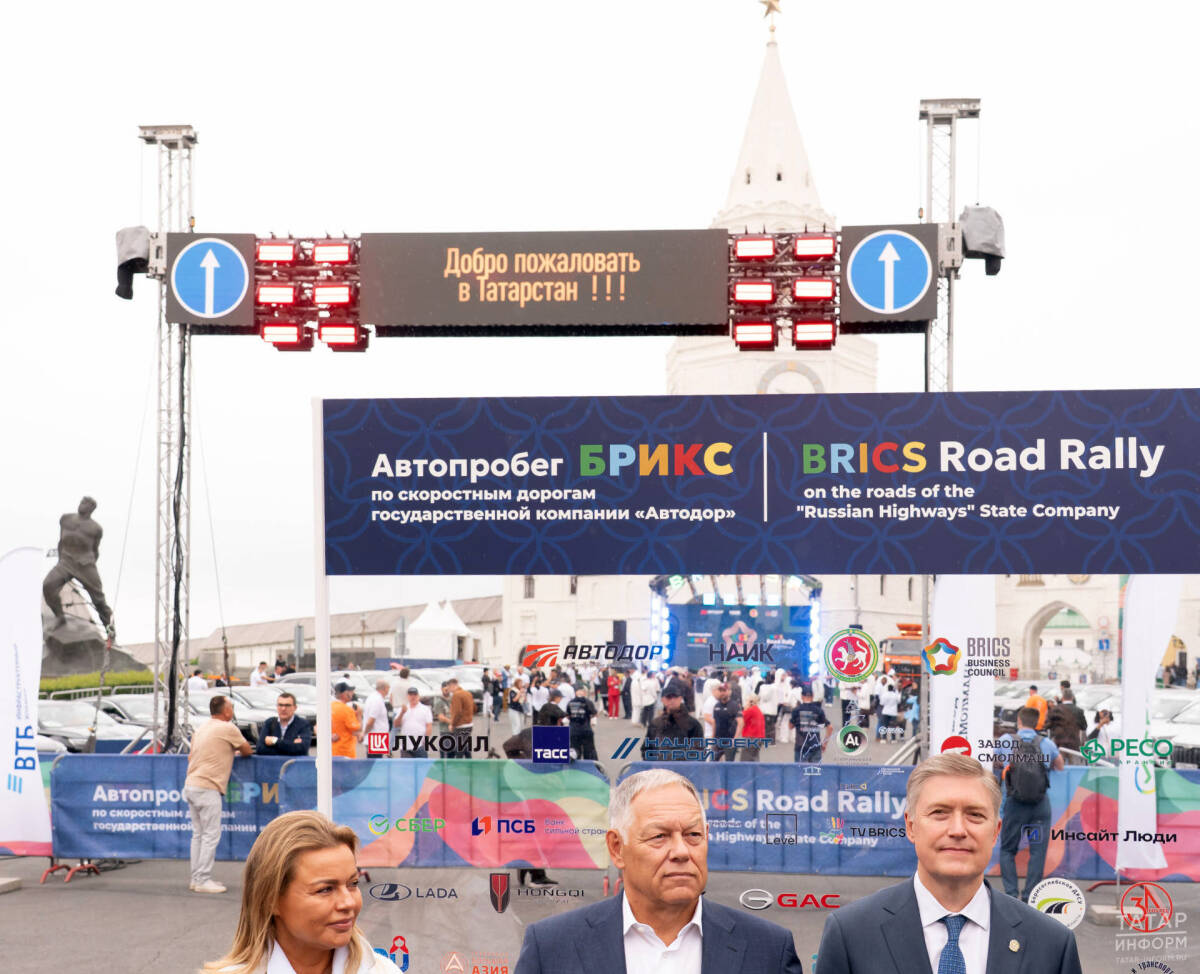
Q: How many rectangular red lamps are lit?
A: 12